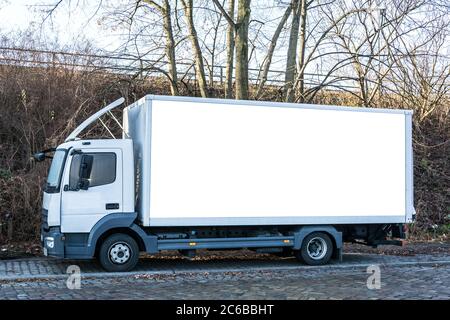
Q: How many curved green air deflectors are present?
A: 0